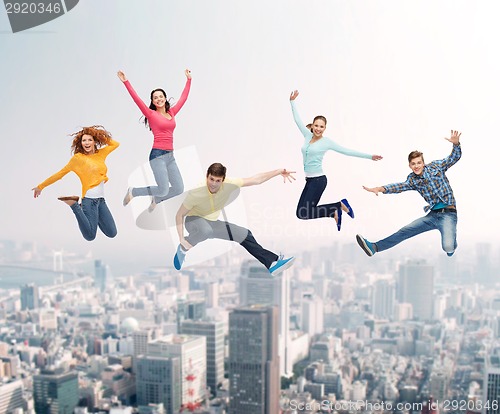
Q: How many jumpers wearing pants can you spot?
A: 5